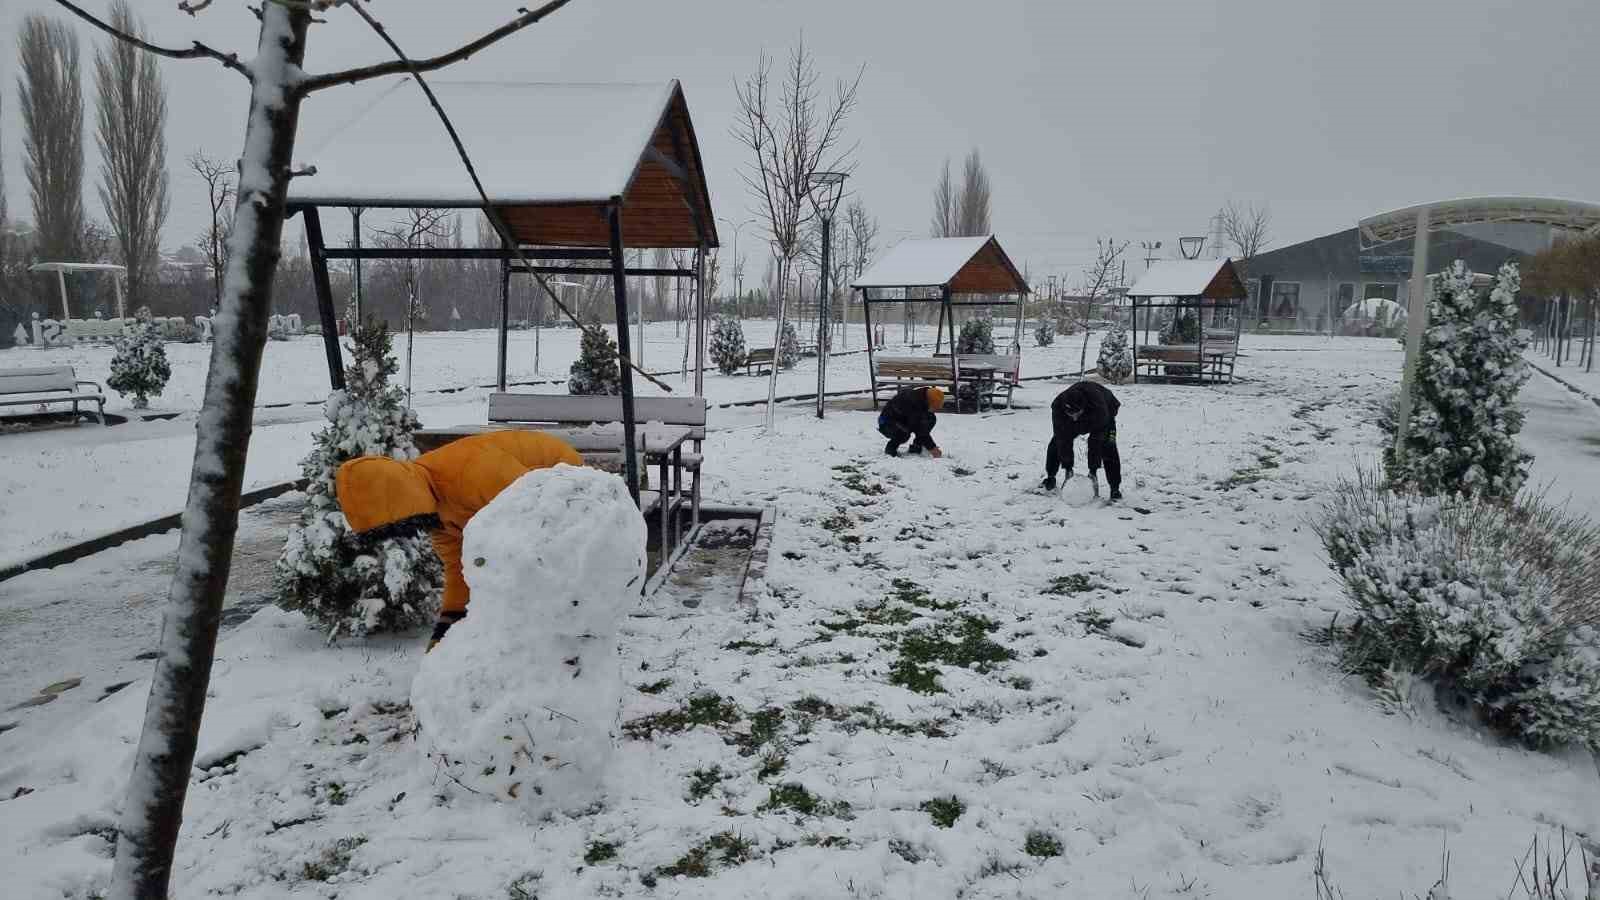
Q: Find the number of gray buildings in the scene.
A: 1